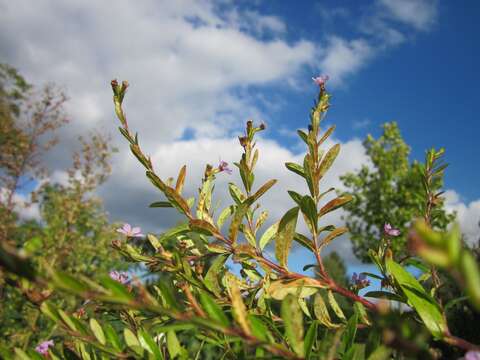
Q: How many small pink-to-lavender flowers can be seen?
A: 8